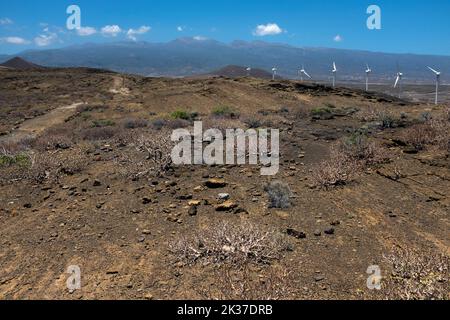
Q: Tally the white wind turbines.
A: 7